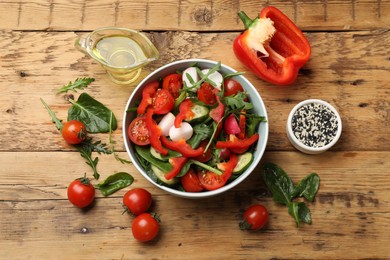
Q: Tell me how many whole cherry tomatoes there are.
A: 5